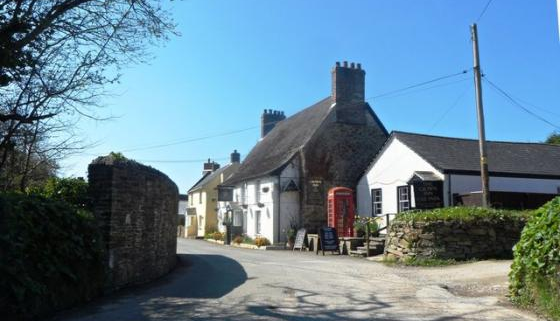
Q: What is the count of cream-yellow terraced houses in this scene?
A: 1